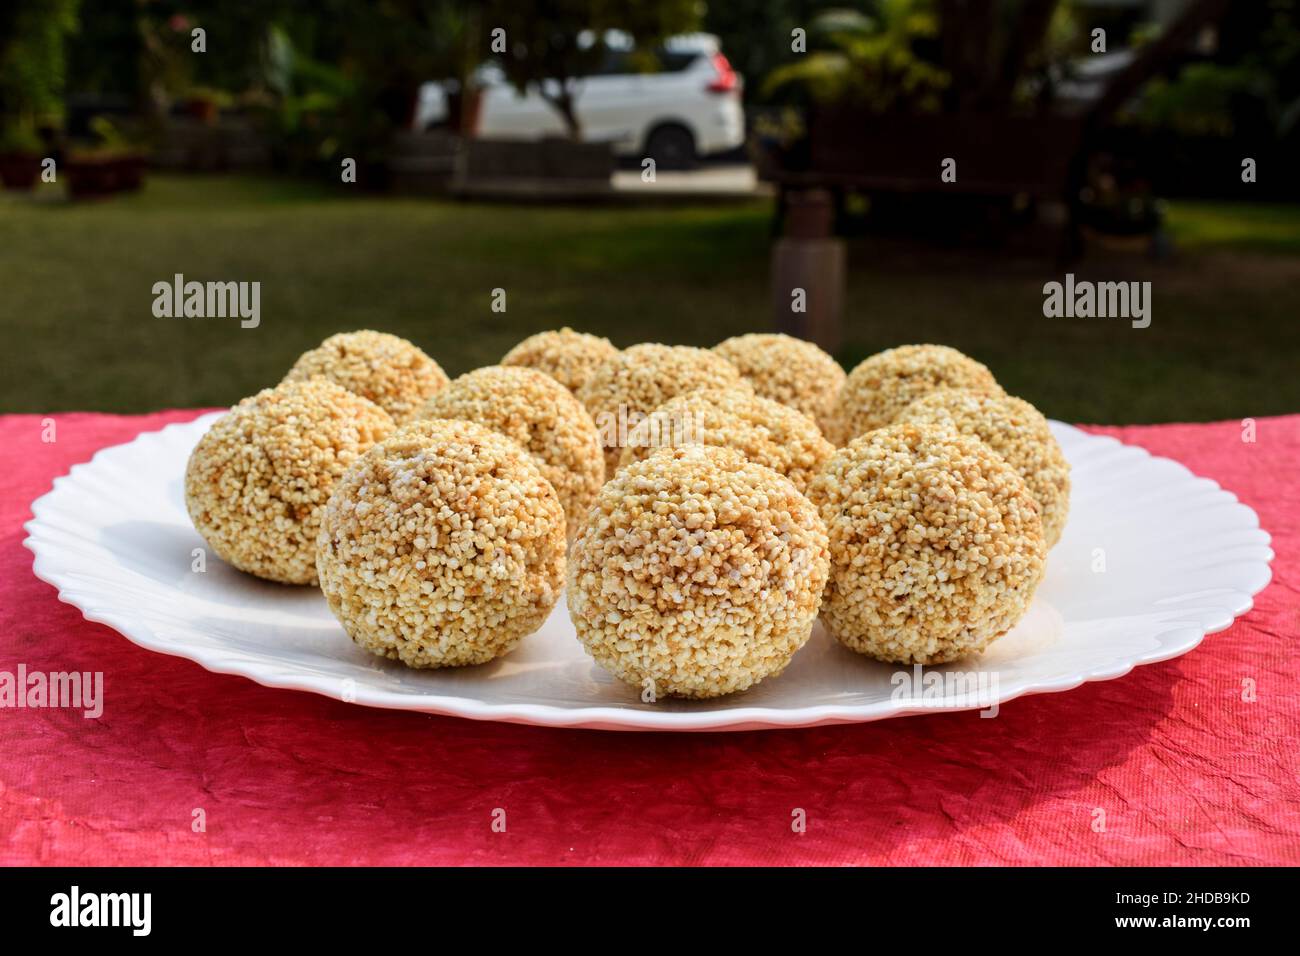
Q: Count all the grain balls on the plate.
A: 12